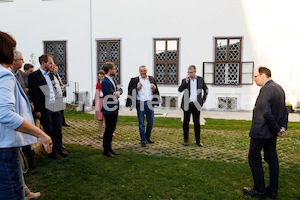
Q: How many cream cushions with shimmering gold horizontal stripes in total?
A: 0